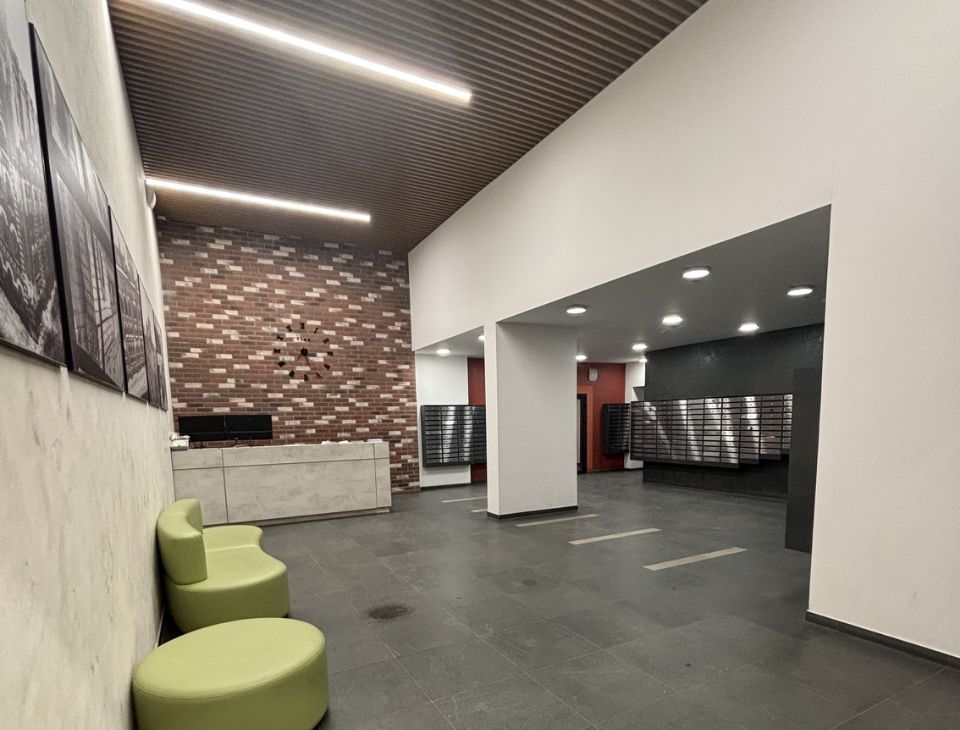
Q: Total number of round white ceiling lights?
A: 10